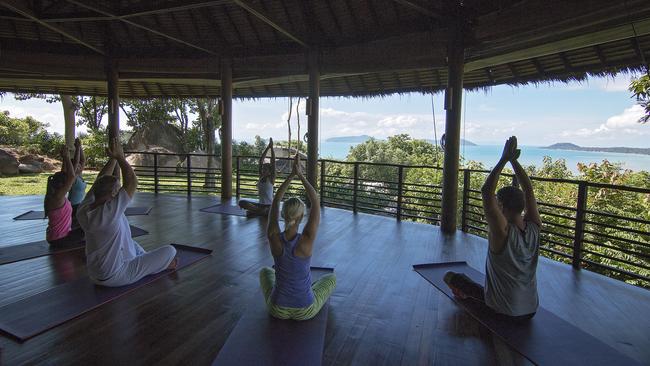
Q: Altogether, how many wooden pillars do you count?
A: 4